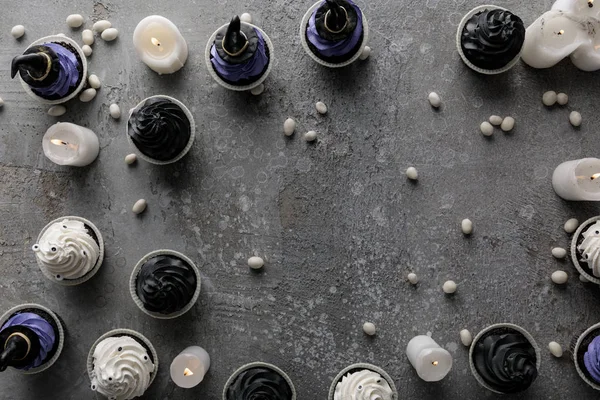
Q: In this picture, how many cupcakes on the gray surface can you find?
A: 14